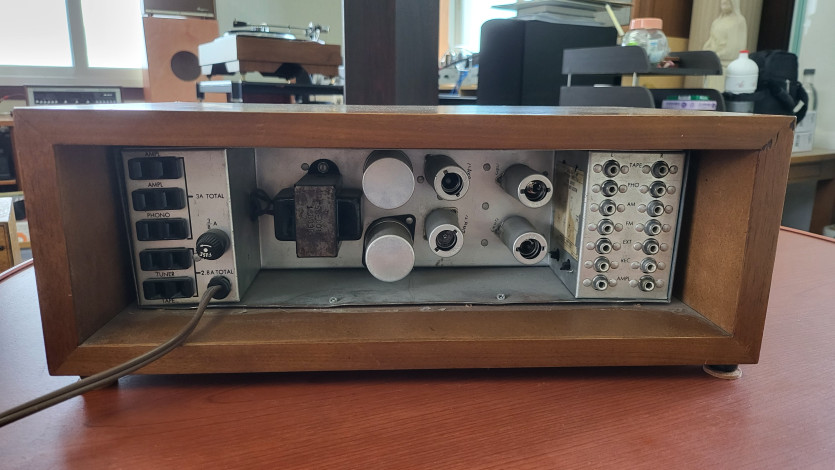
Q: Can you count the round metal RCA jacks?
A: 14